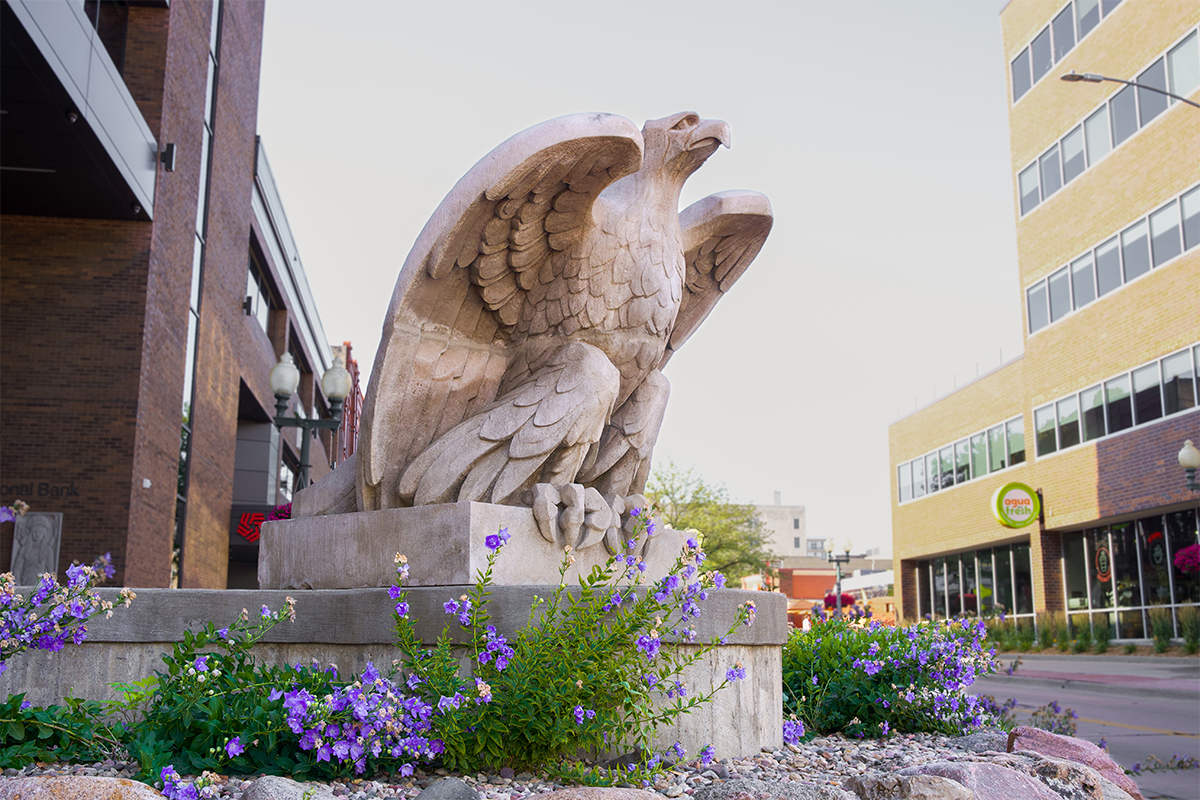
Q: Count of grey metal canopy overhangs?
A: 1